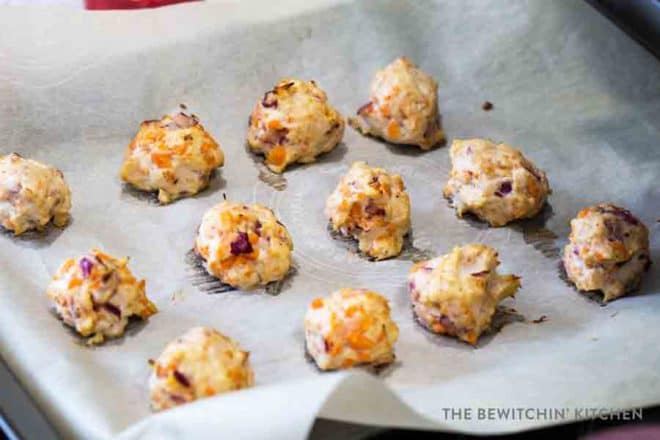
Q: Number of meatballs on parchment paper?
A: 12